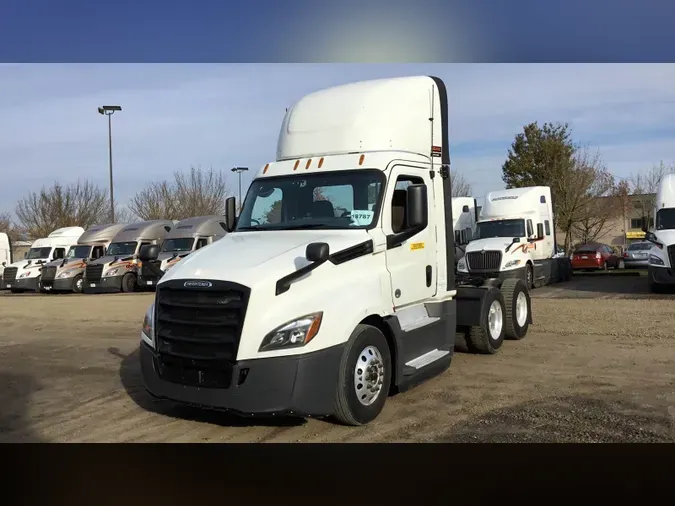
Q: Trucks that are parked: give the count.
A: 9